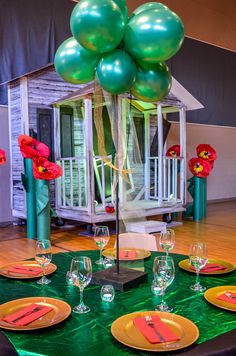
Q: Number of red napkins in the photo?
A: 6